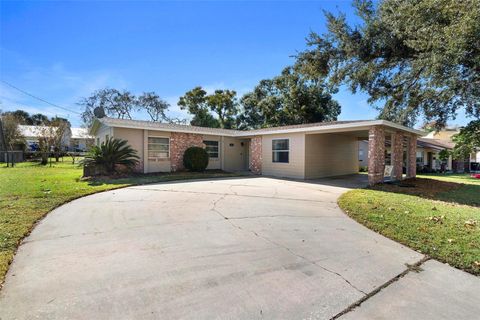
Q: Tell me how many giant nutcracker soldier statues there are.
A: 0